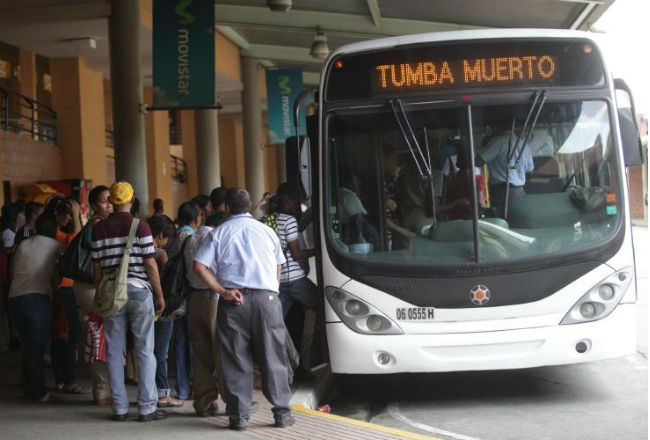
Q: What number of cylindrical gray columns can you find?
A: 3